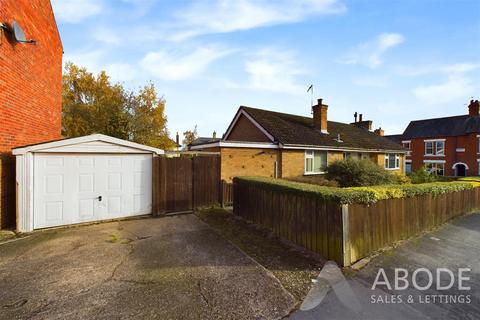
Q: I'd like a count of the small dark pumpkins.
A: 0